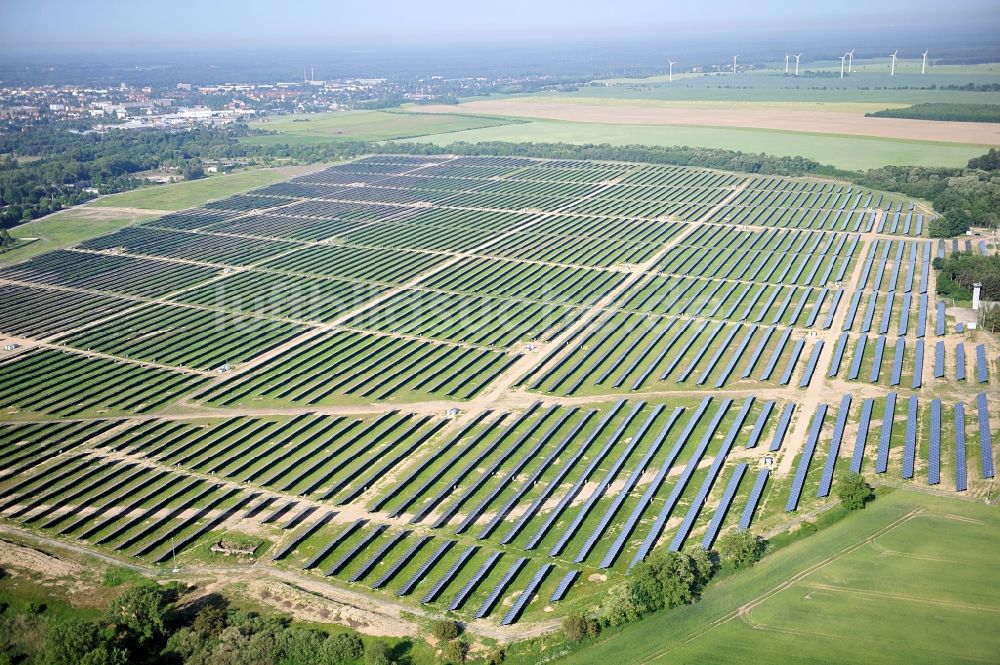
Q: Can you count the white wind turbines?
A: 8